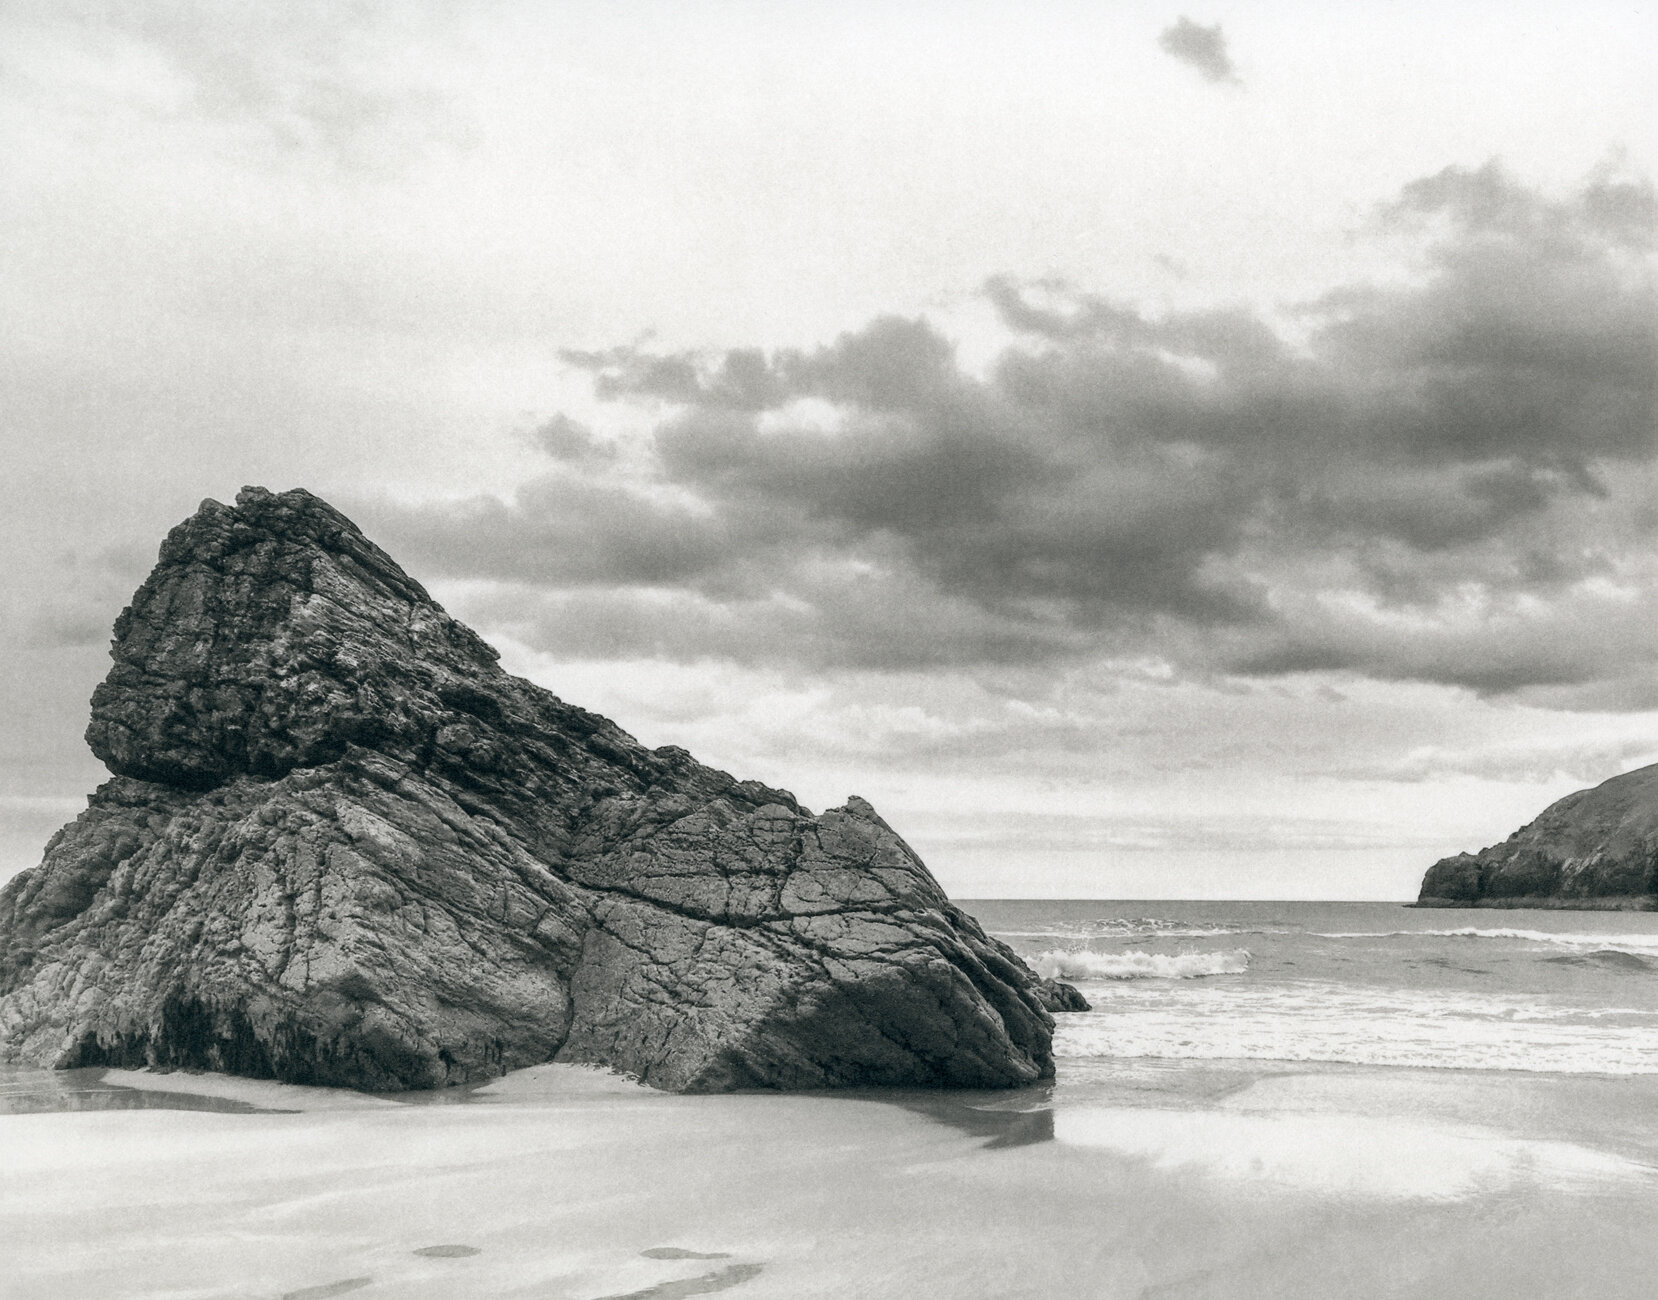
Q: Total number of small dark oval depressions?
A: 2